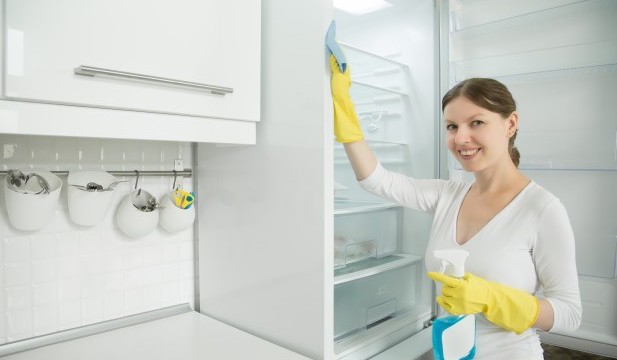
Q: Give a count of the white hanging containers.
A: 4